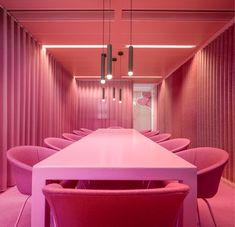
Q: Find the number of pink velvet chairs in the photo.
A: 12